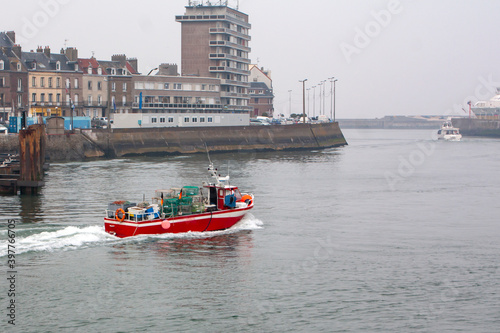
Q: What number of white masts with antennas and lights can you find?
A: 1